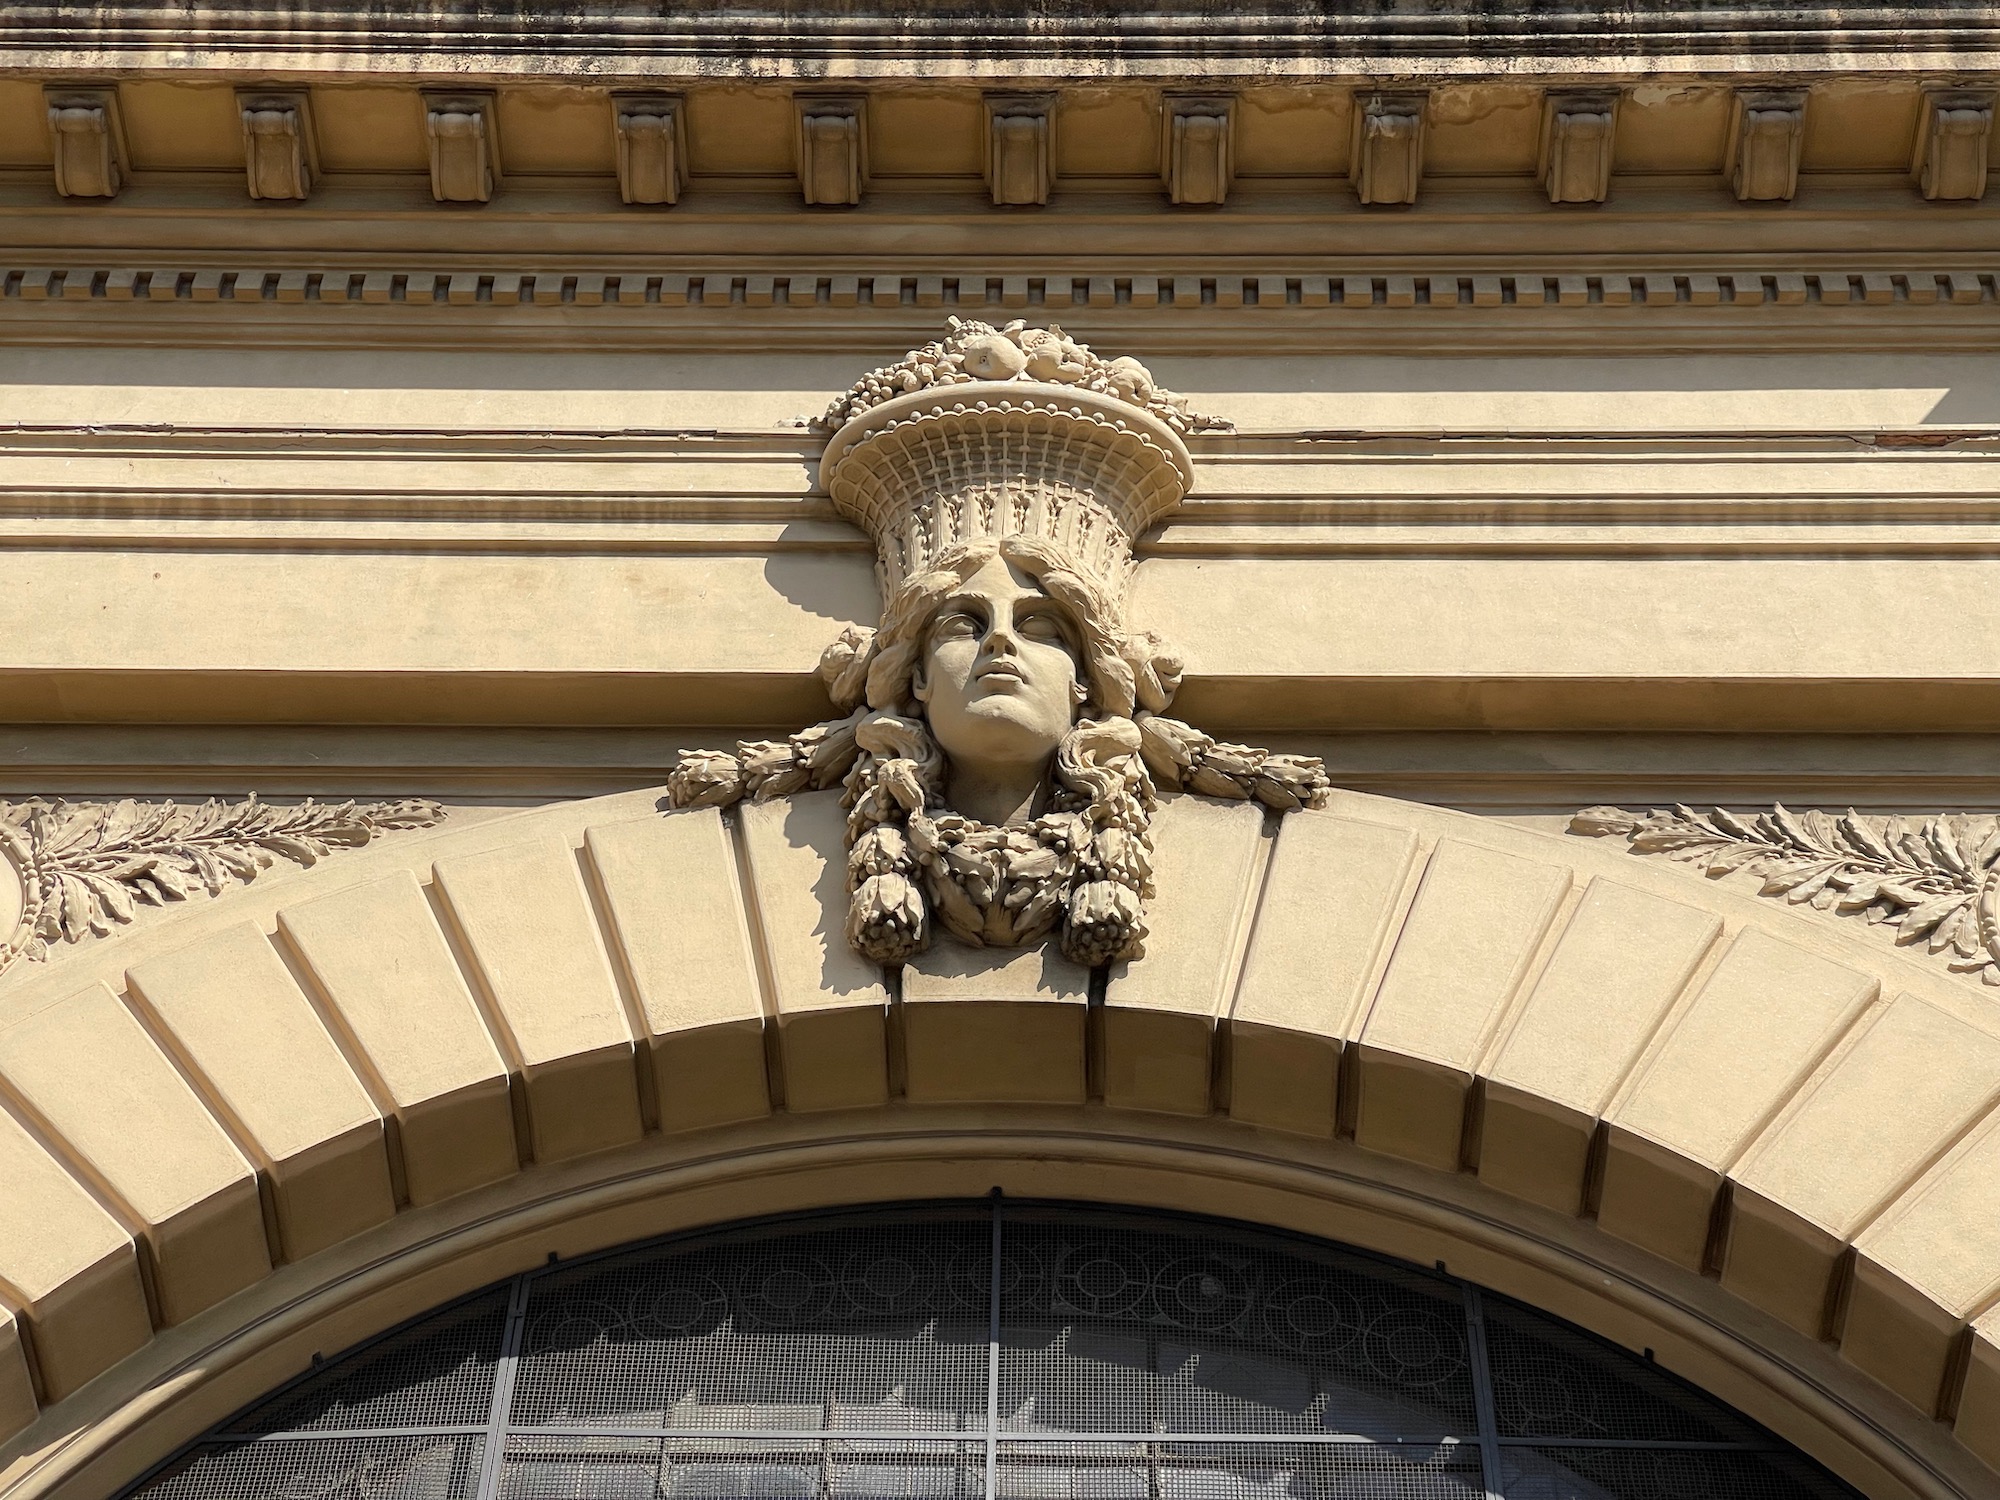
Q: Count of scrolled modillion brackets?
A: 11